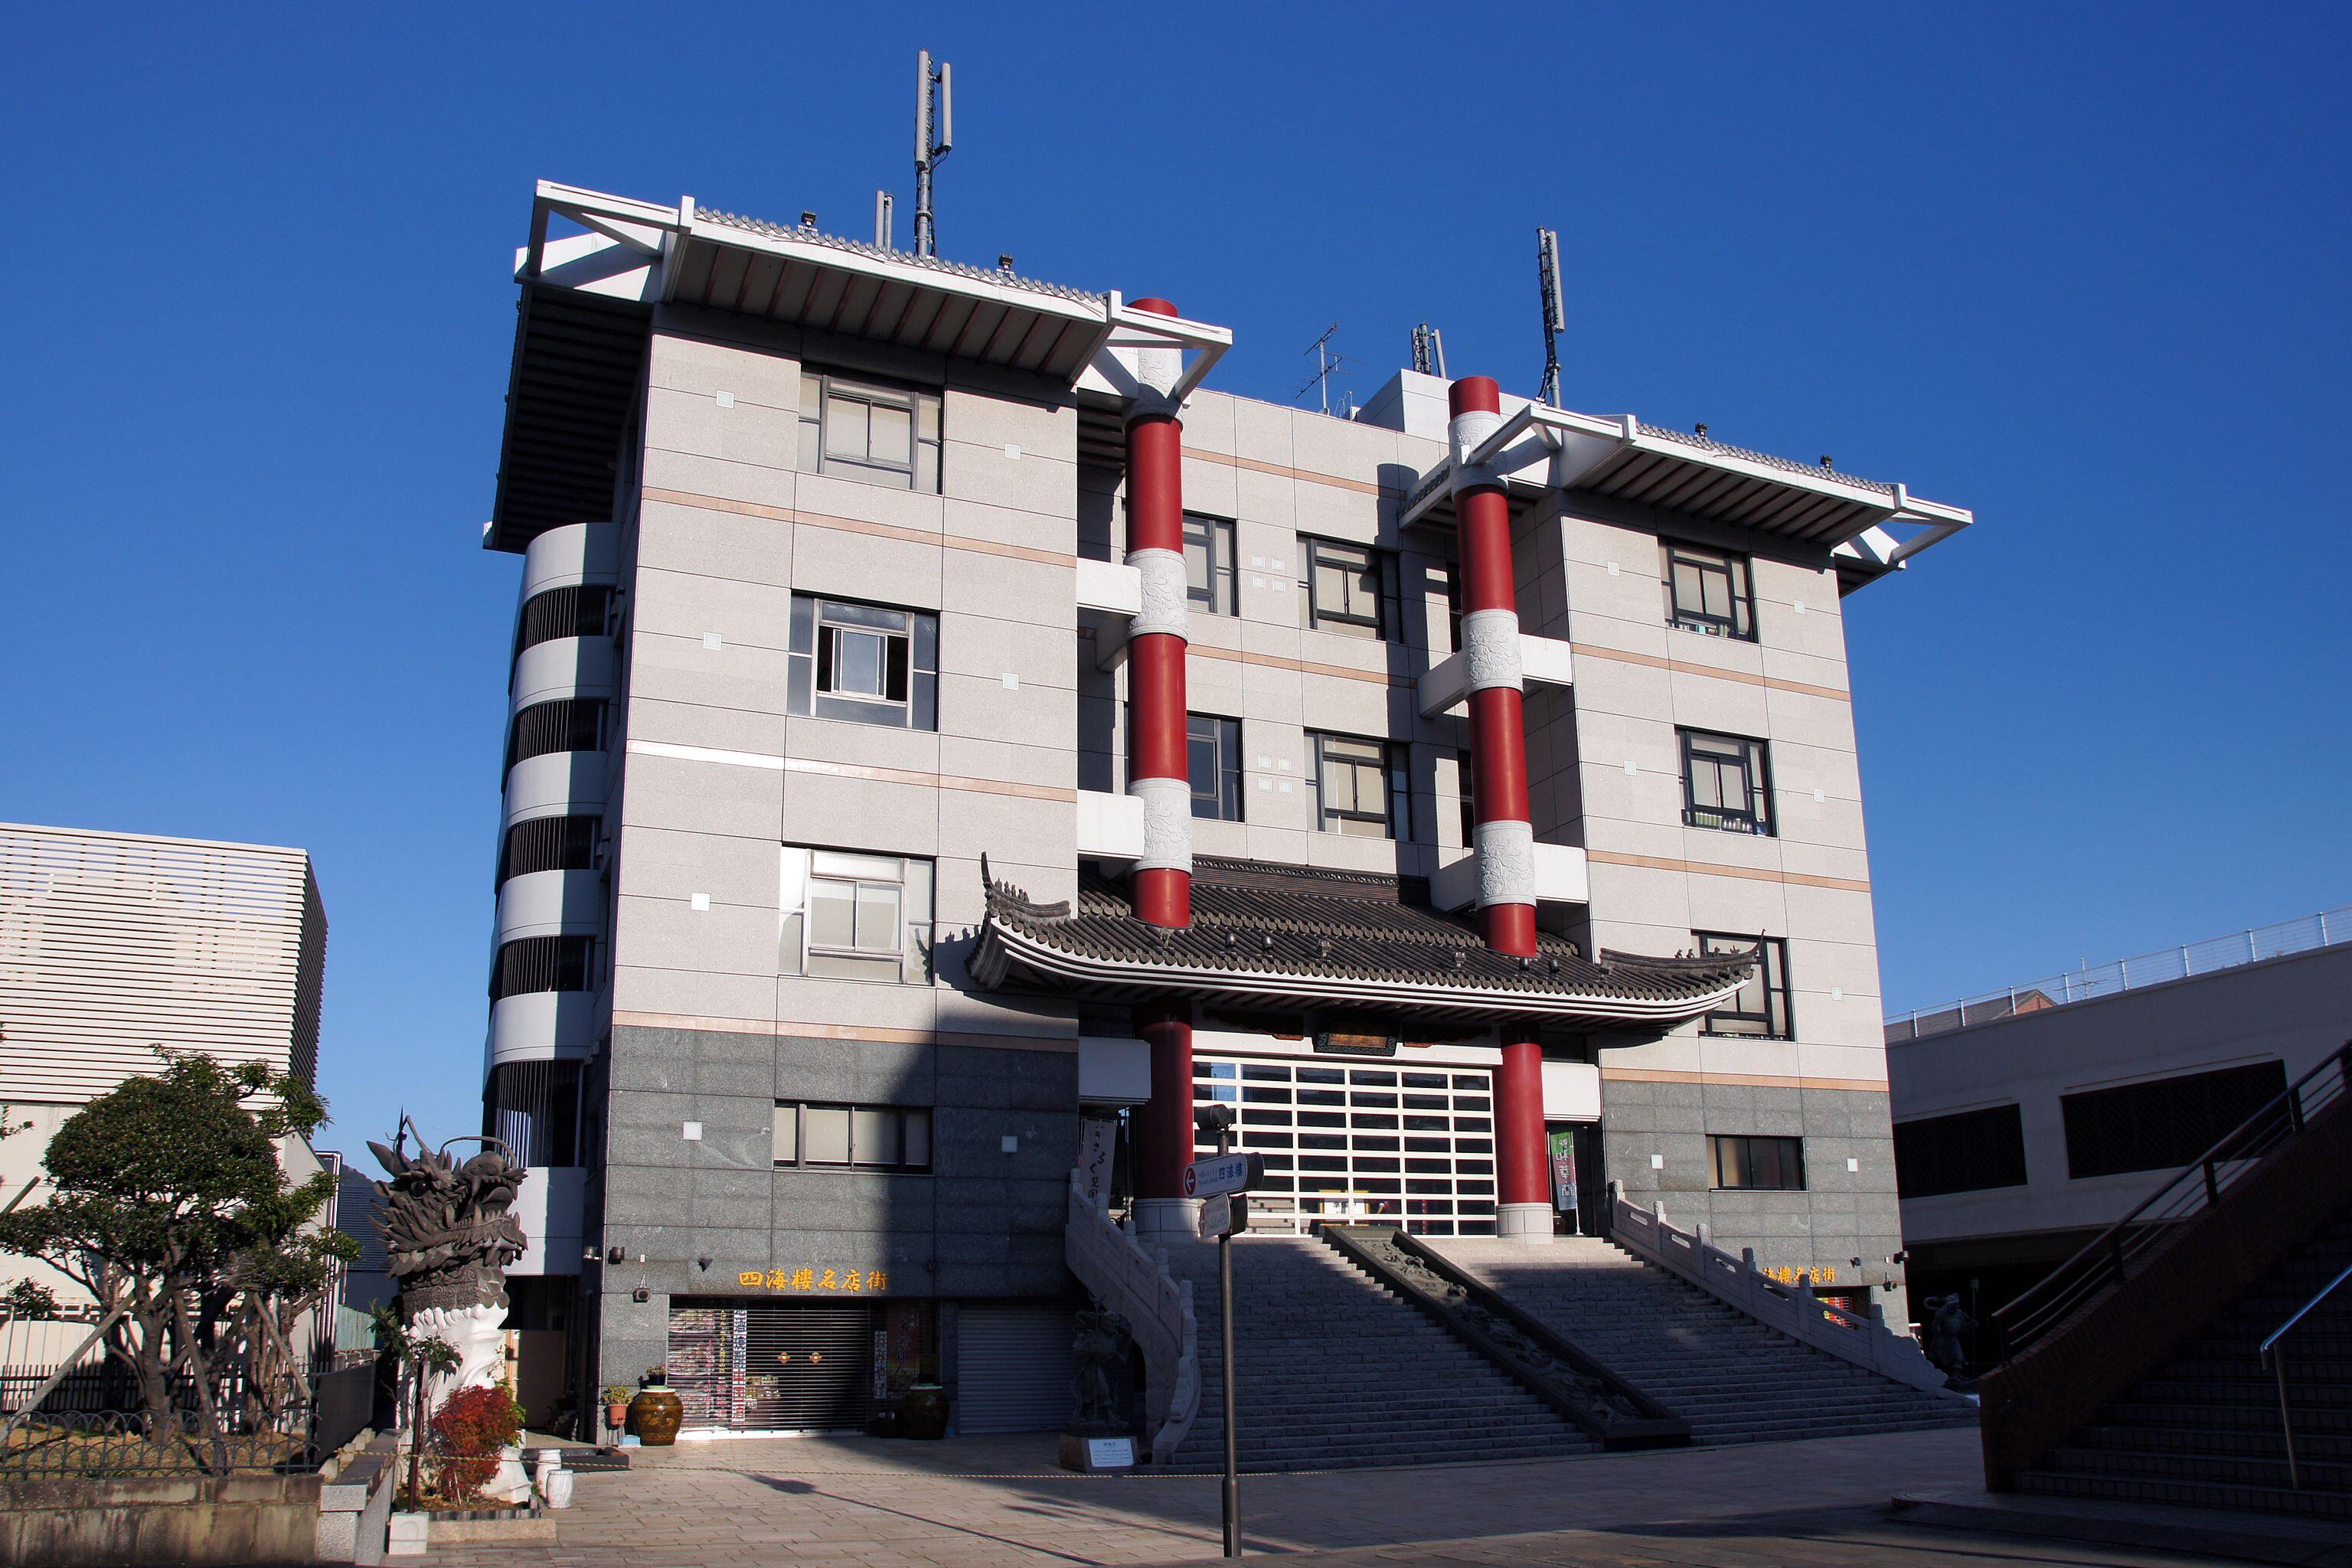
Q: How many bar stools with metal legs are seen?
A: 0